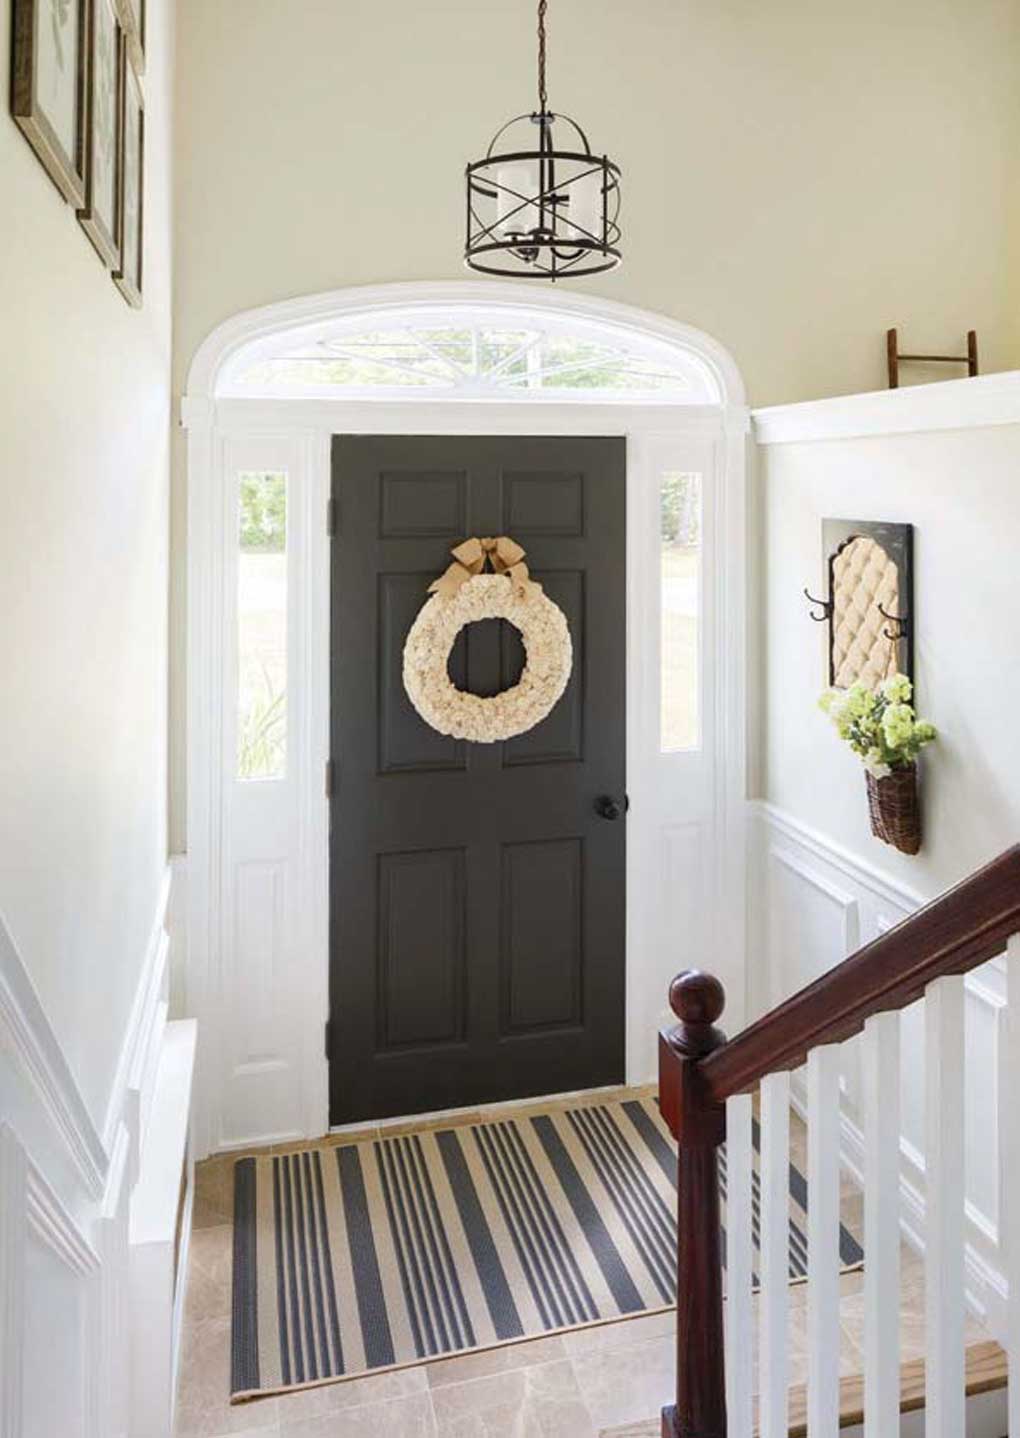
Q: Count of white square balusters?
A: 6